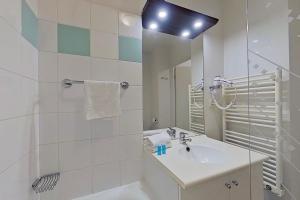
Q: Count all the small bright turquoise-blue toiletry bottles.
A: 2